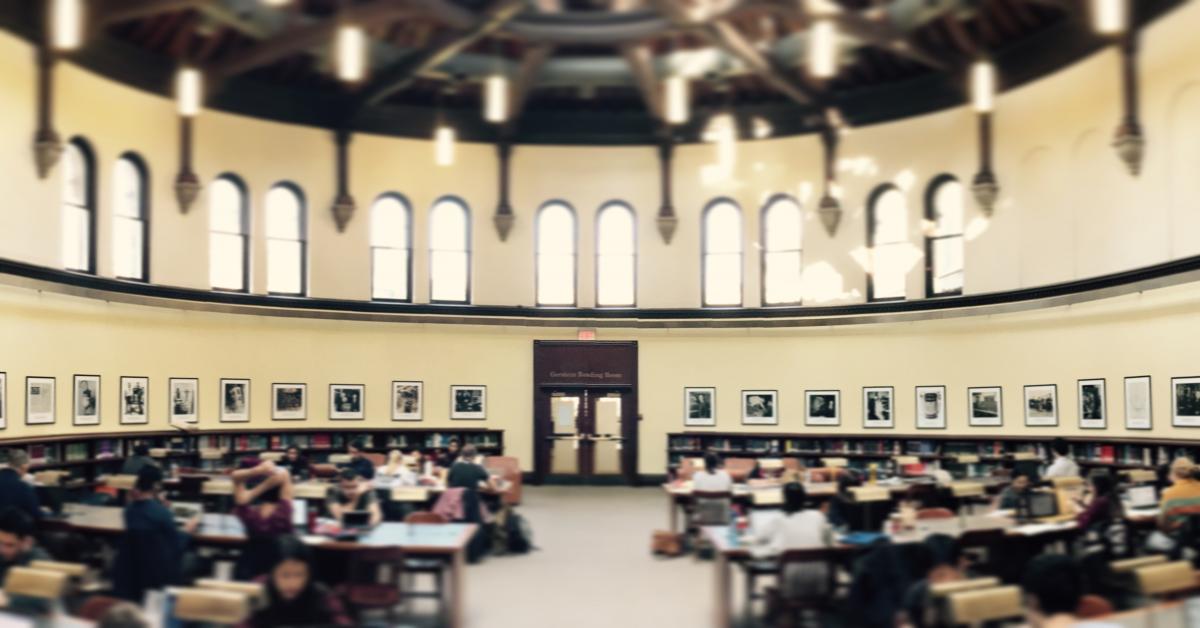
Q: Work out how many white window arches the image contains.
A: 12